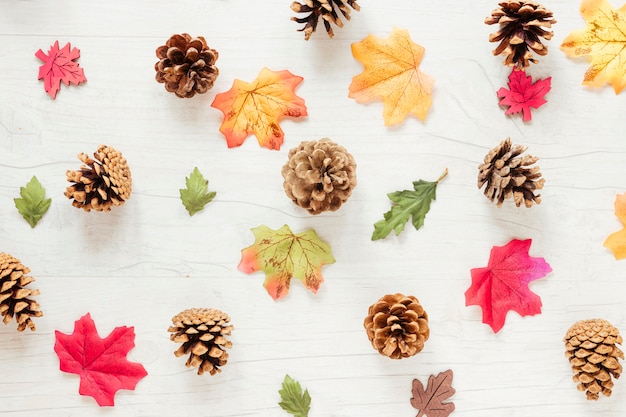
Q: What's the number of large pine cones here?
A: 10